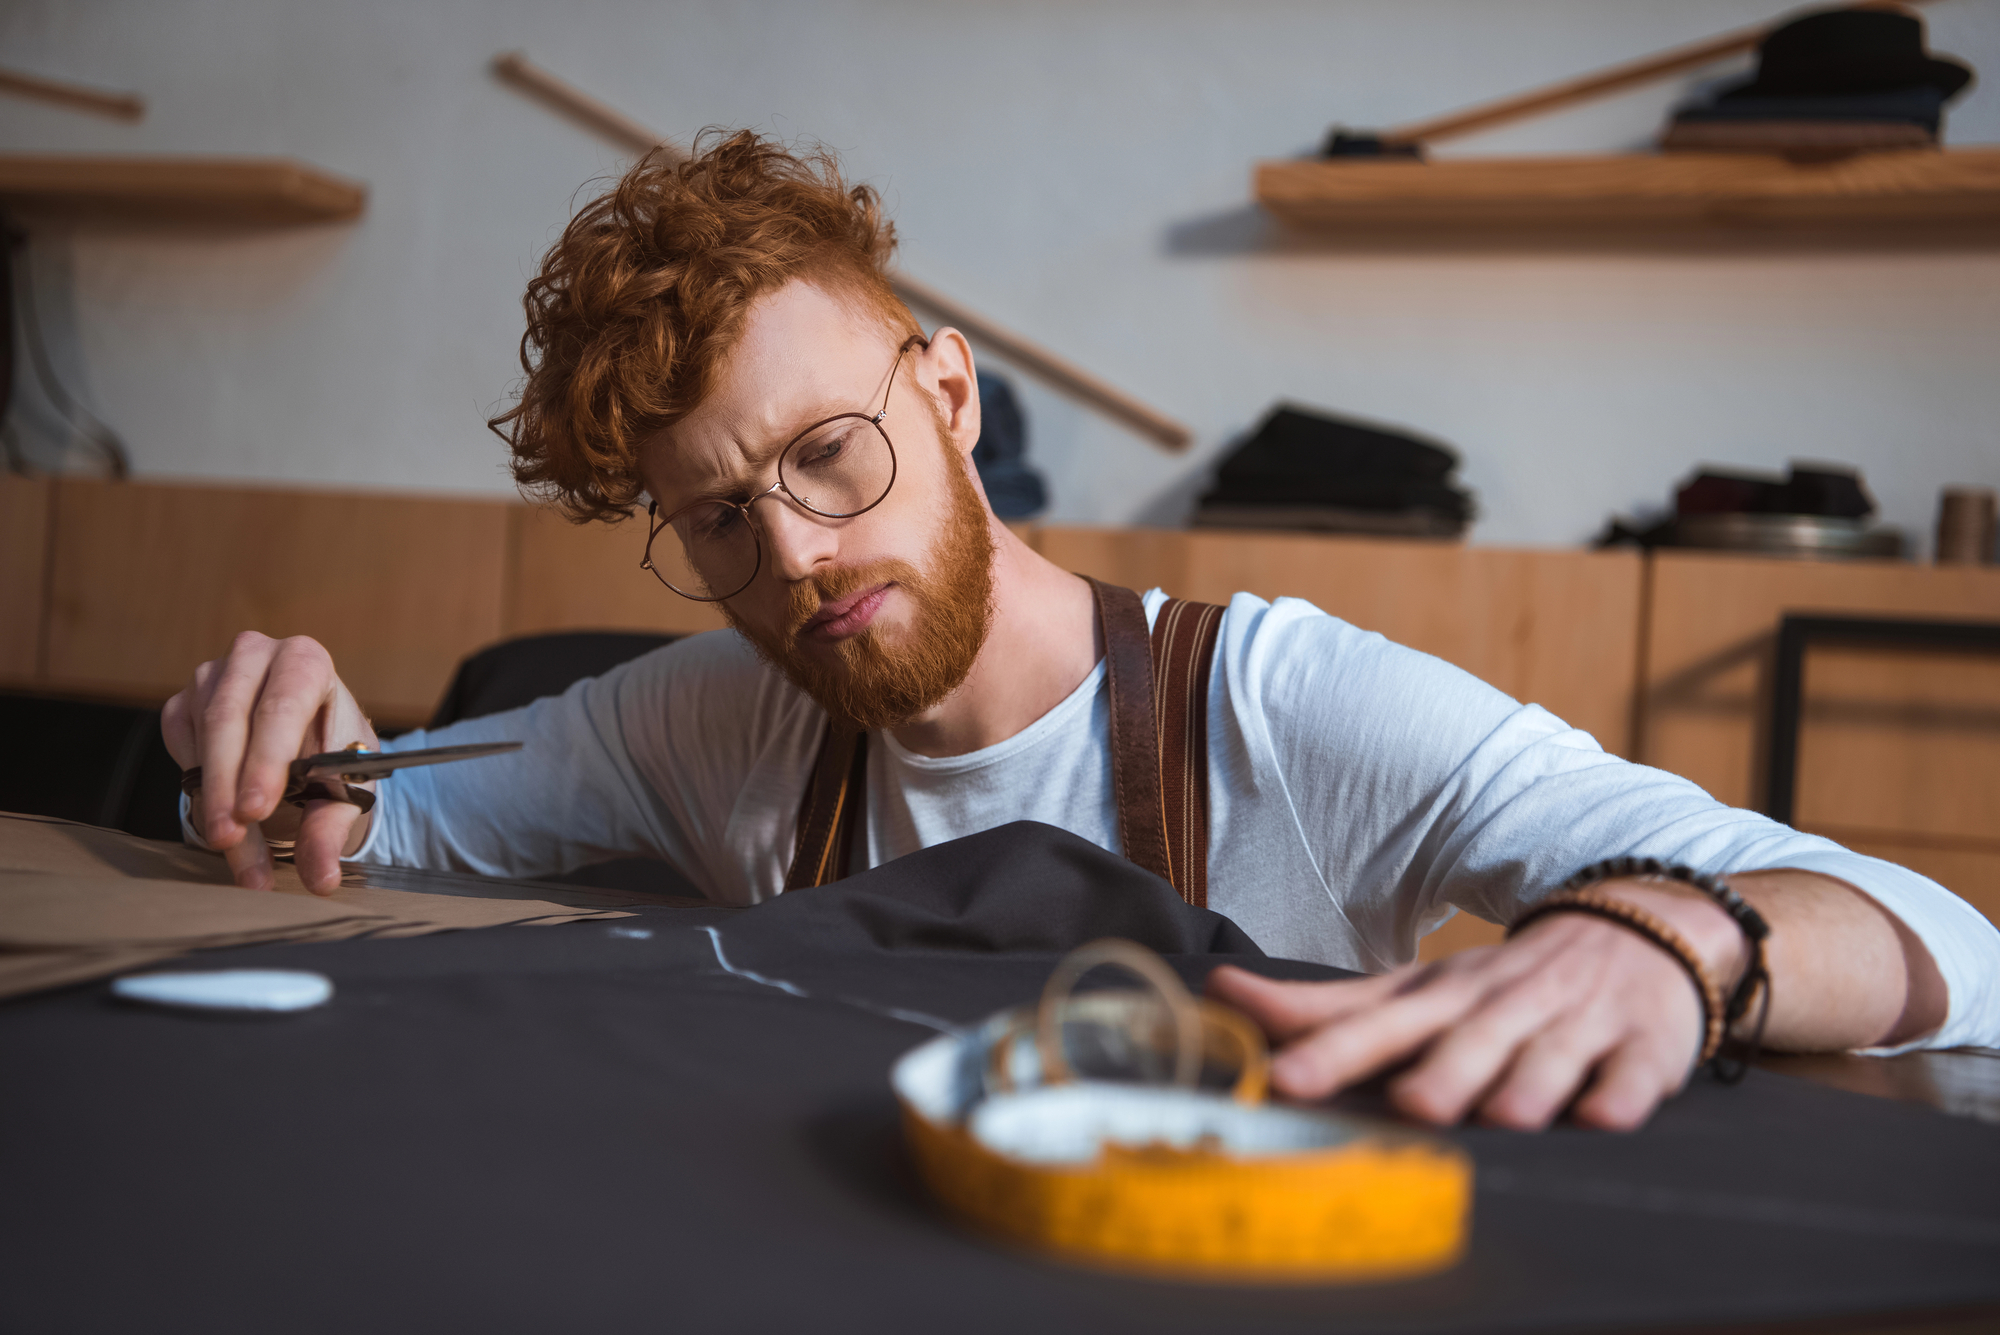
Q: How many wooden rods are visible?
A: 3